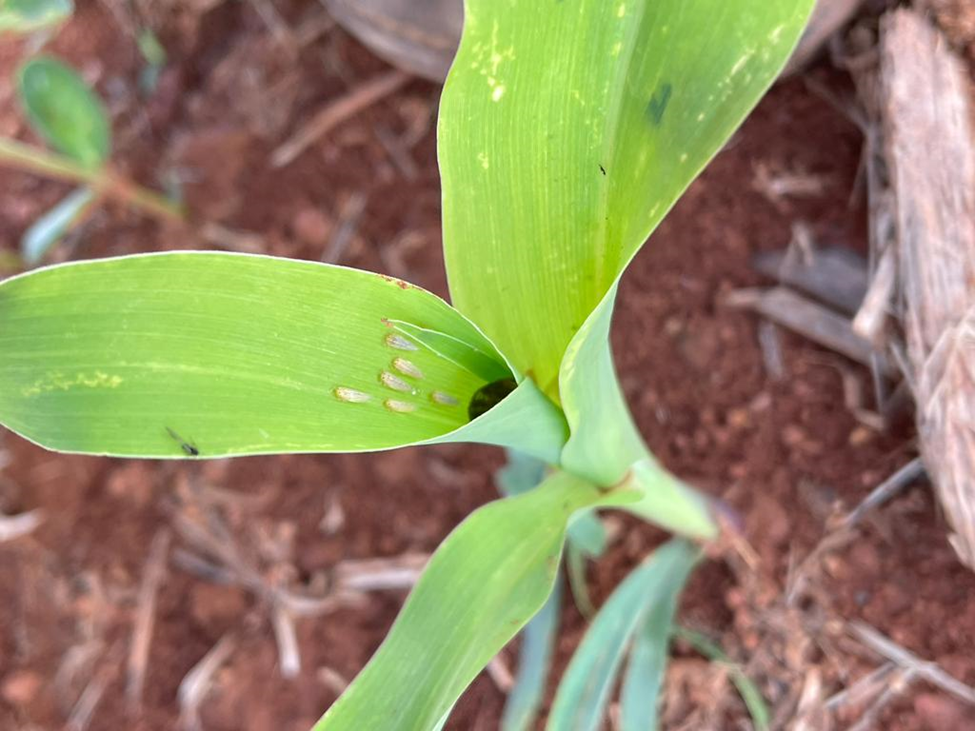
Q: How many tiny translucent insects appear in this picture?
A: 6